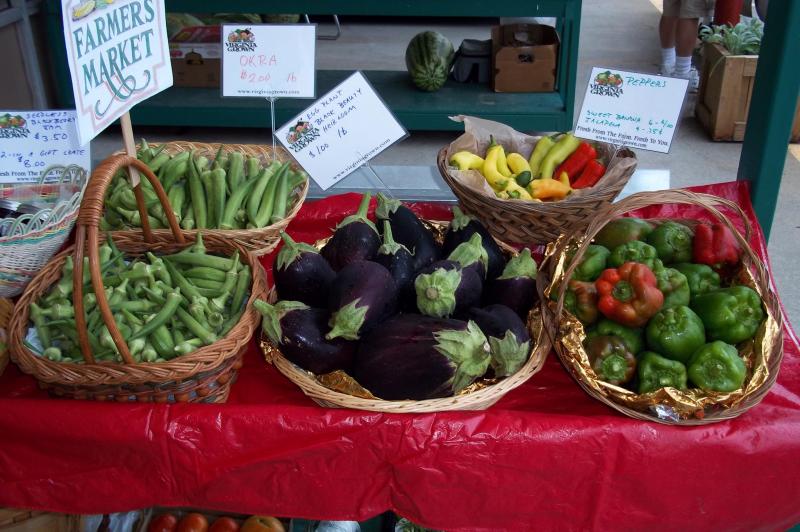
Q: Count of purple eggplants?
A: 12